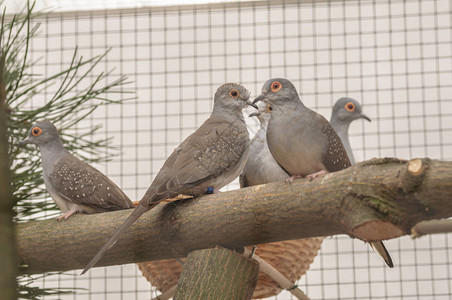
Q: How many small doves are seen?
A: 5